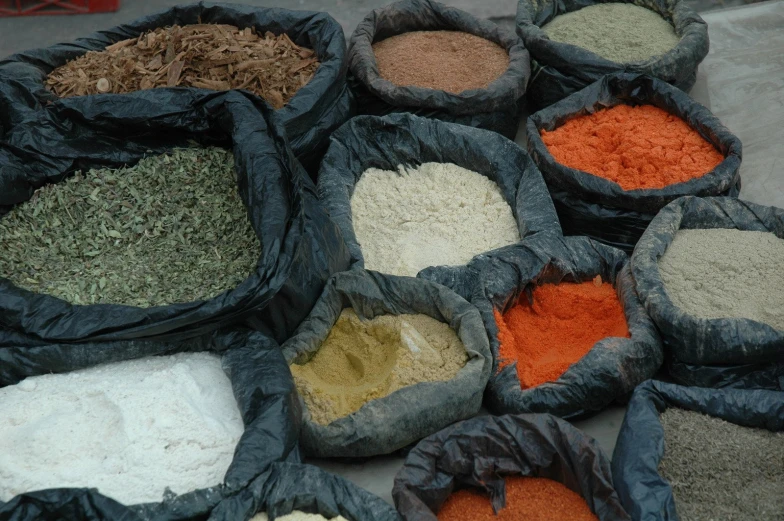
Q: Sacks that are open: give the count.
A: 13